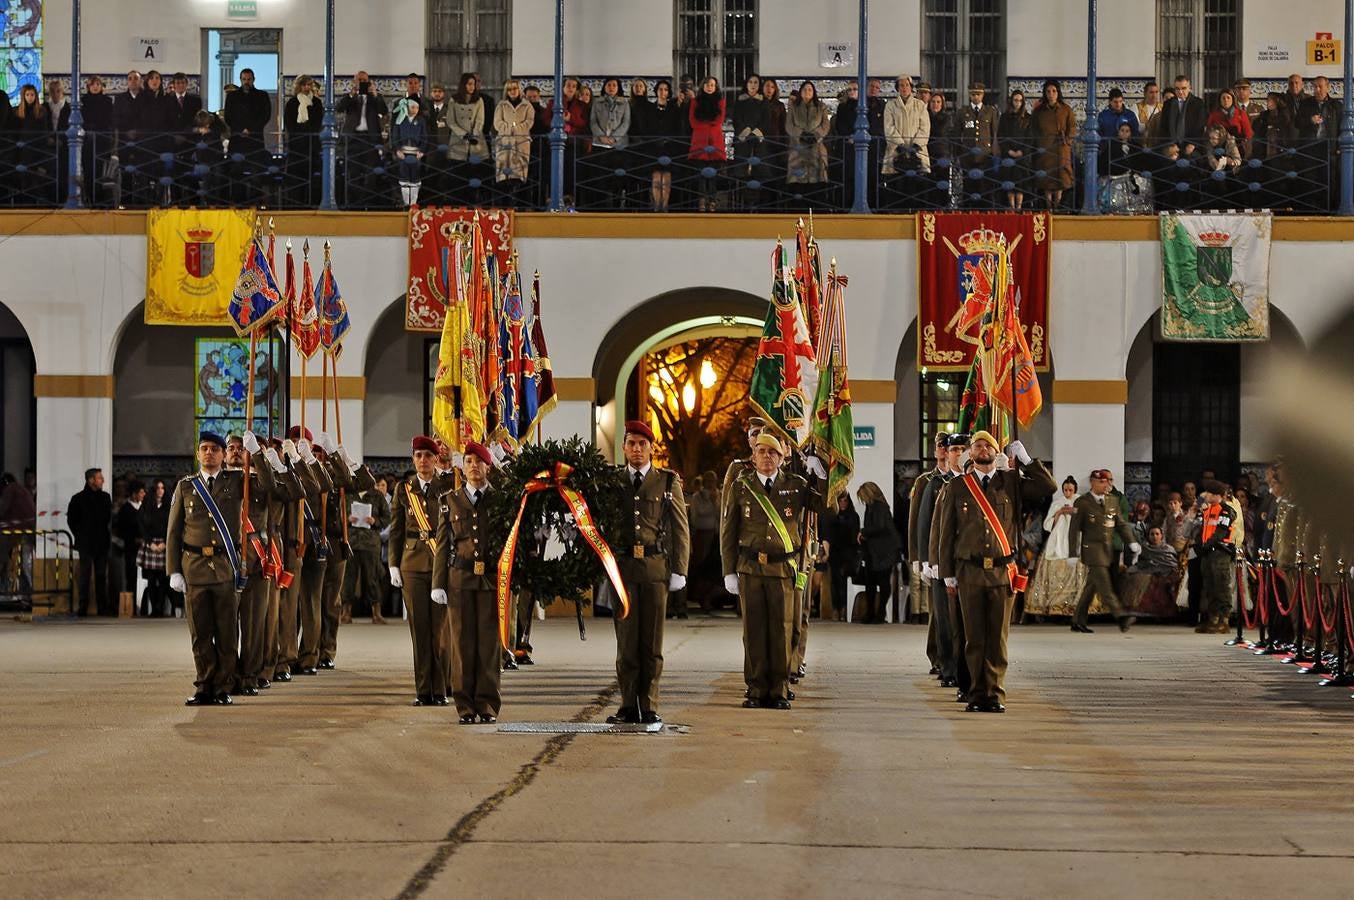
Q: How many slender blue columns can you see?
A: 6